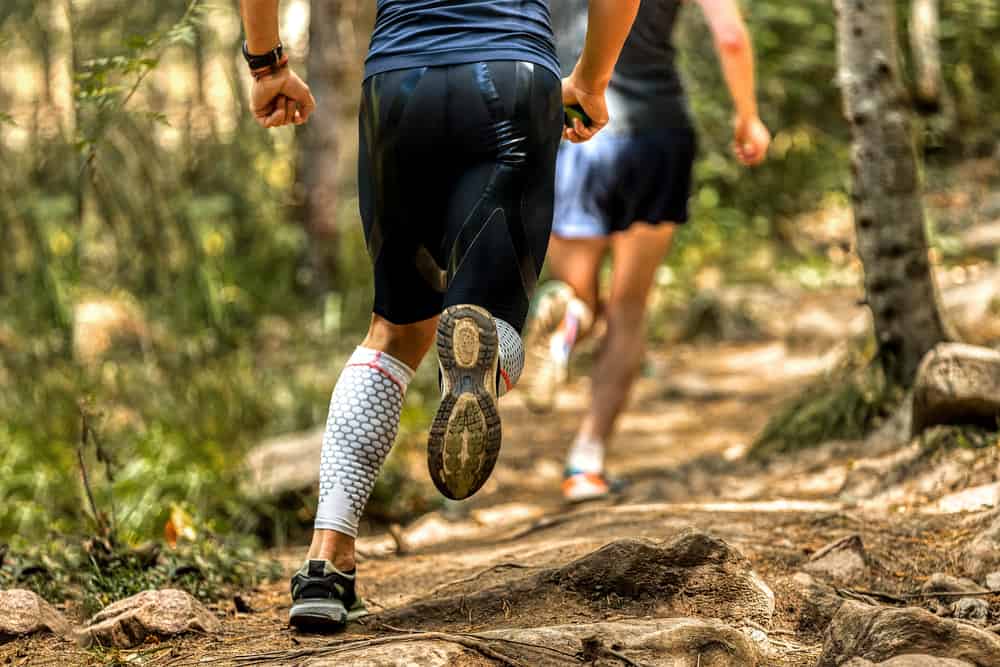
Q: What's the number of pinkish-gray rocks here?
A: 2